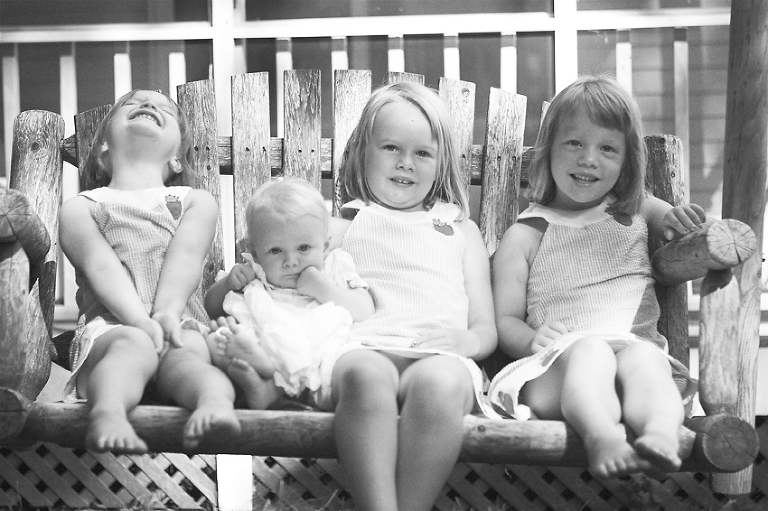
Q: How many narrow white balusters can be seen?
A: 11